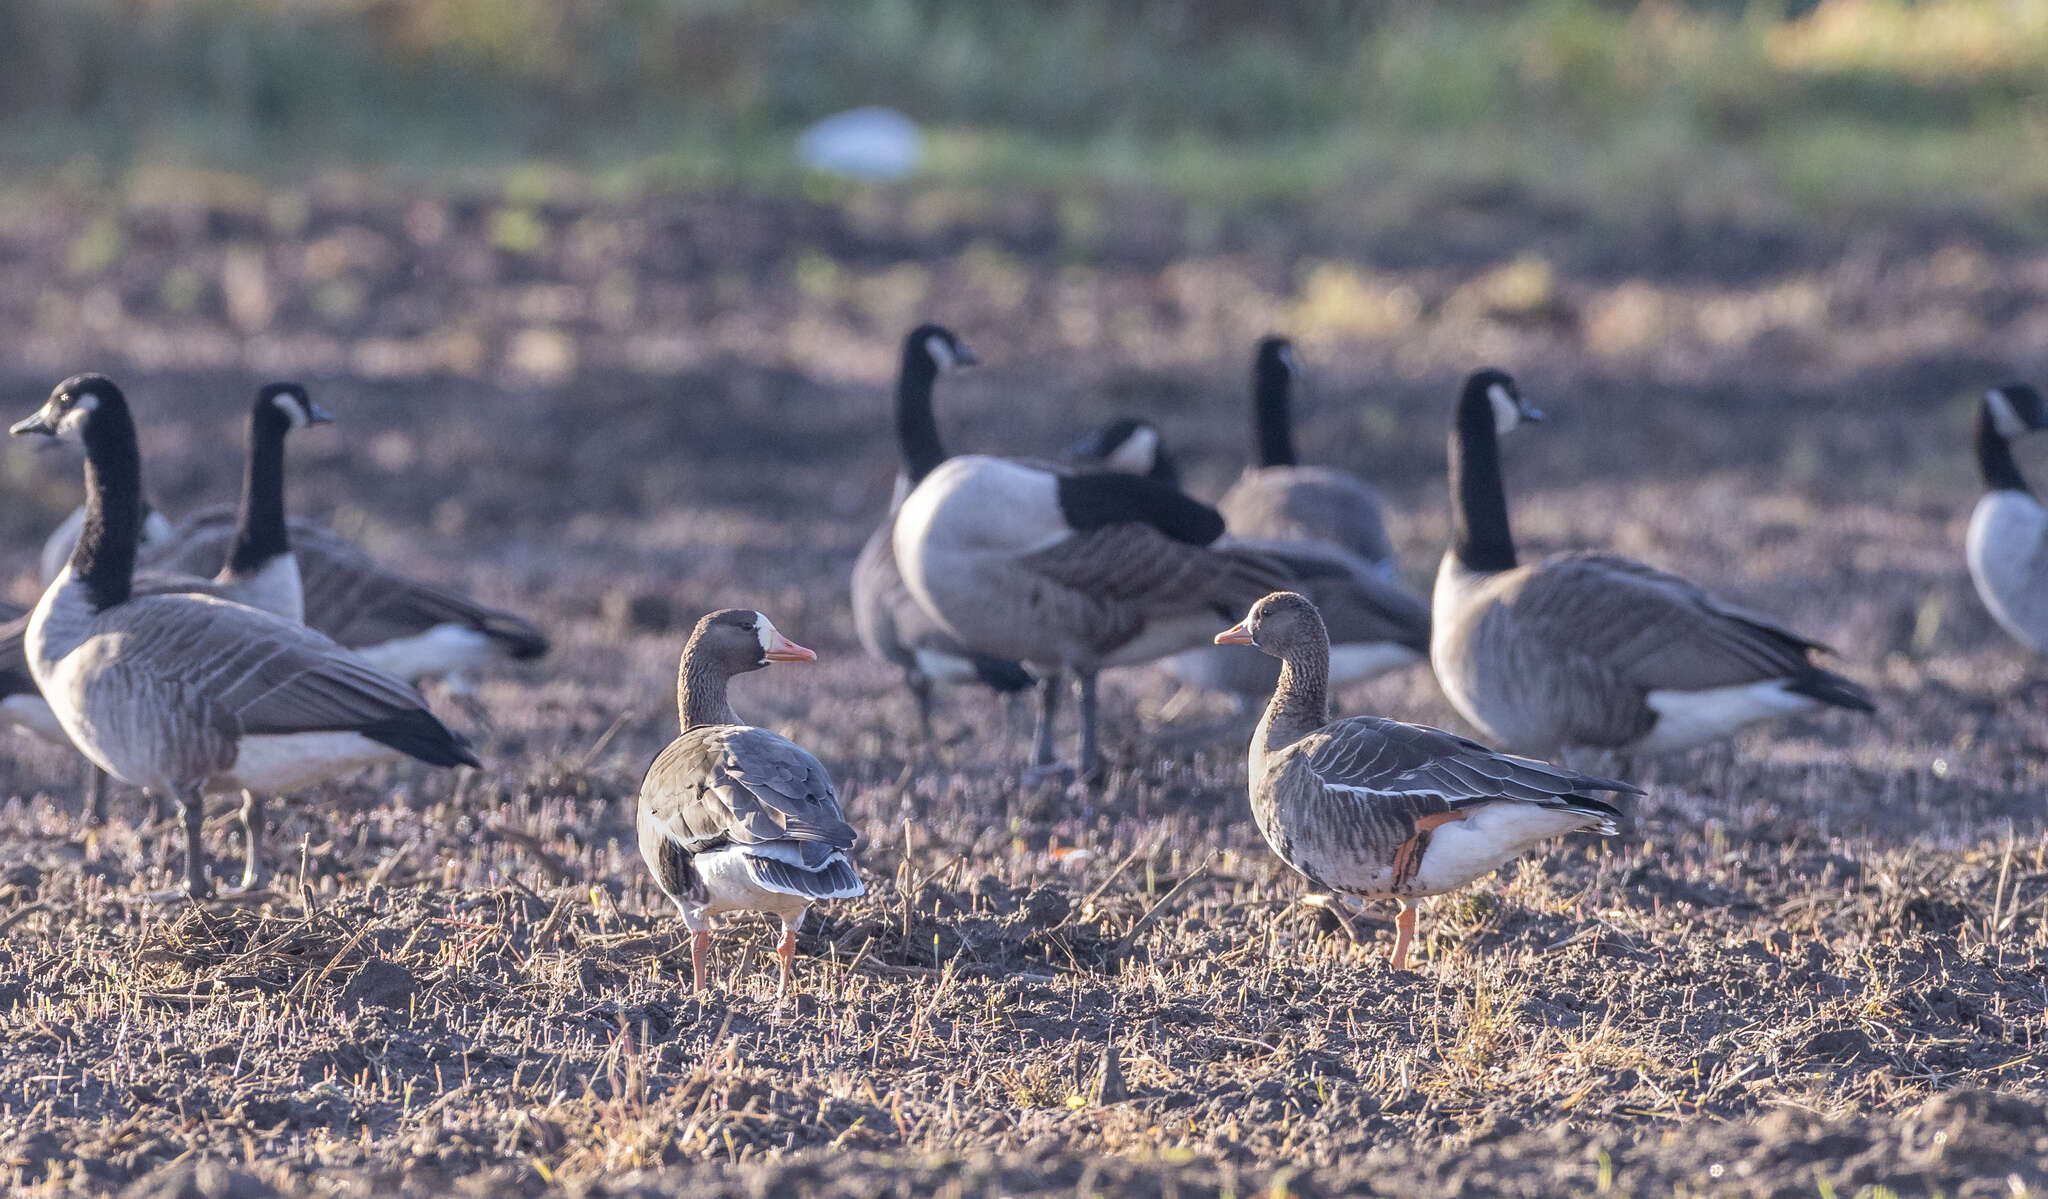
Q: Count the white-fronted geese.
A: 2